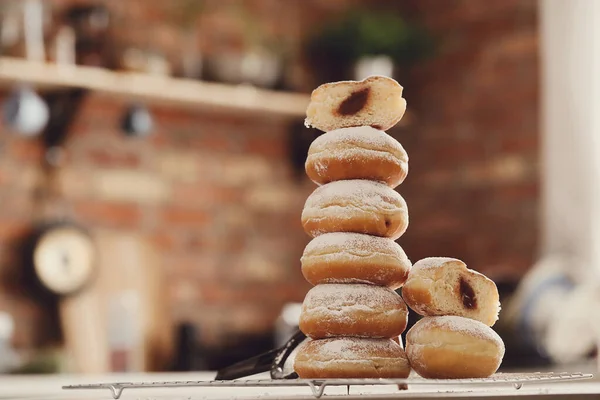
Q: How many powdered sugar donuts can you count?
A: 8